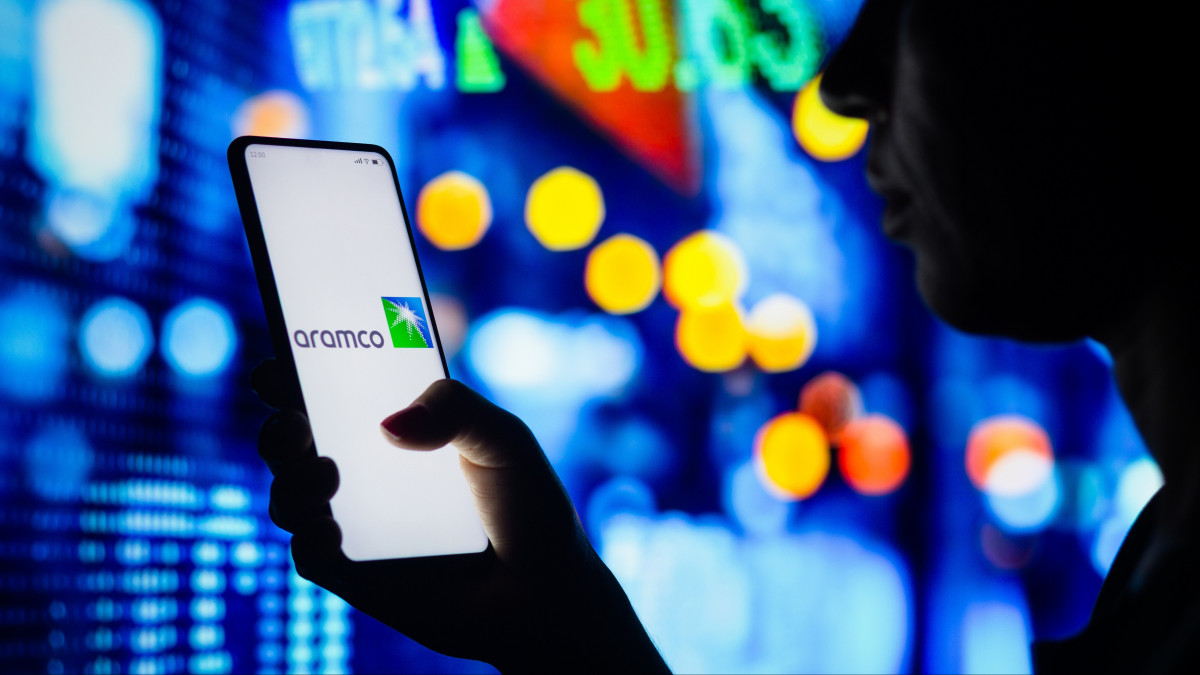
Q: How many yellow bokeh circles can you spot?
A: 8